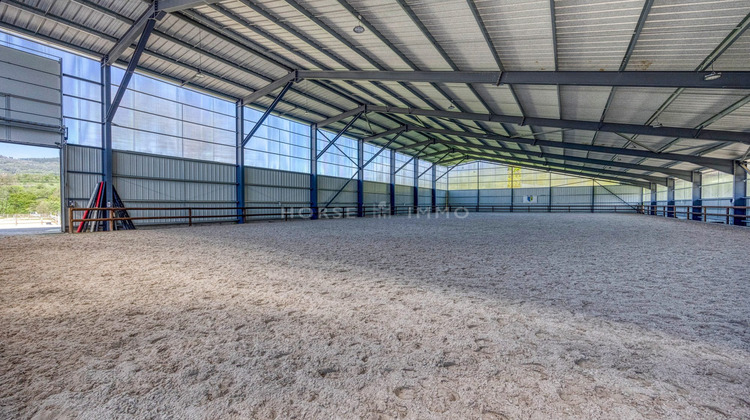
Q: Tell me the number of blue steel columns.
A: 11